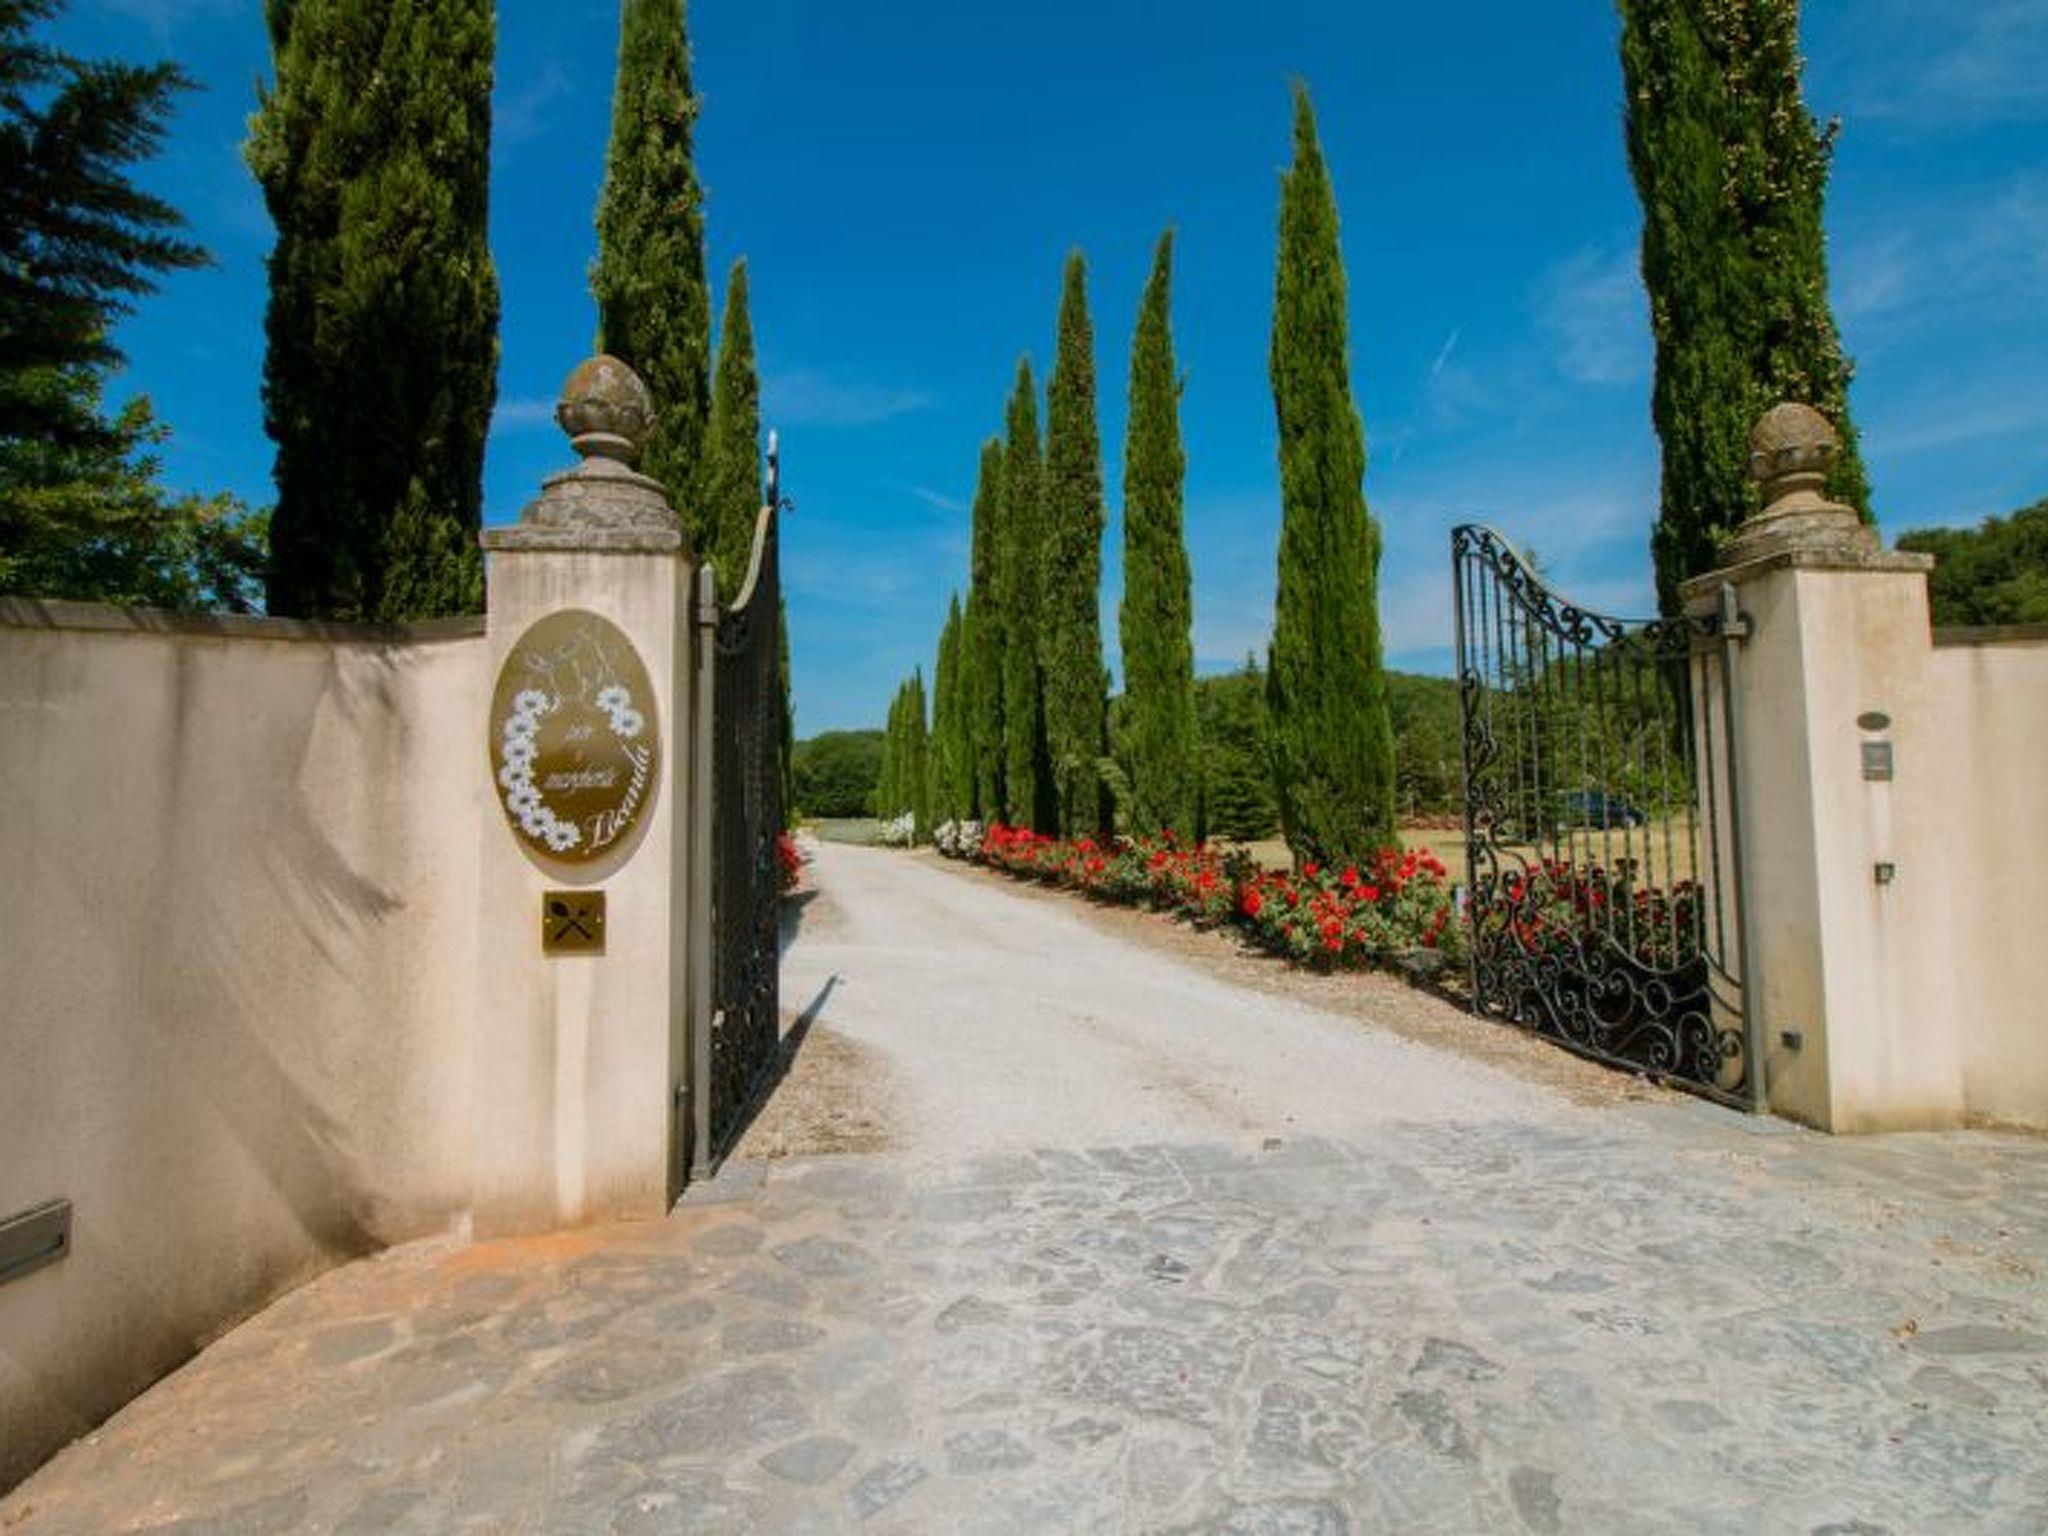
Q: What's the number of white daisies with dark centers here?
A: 9